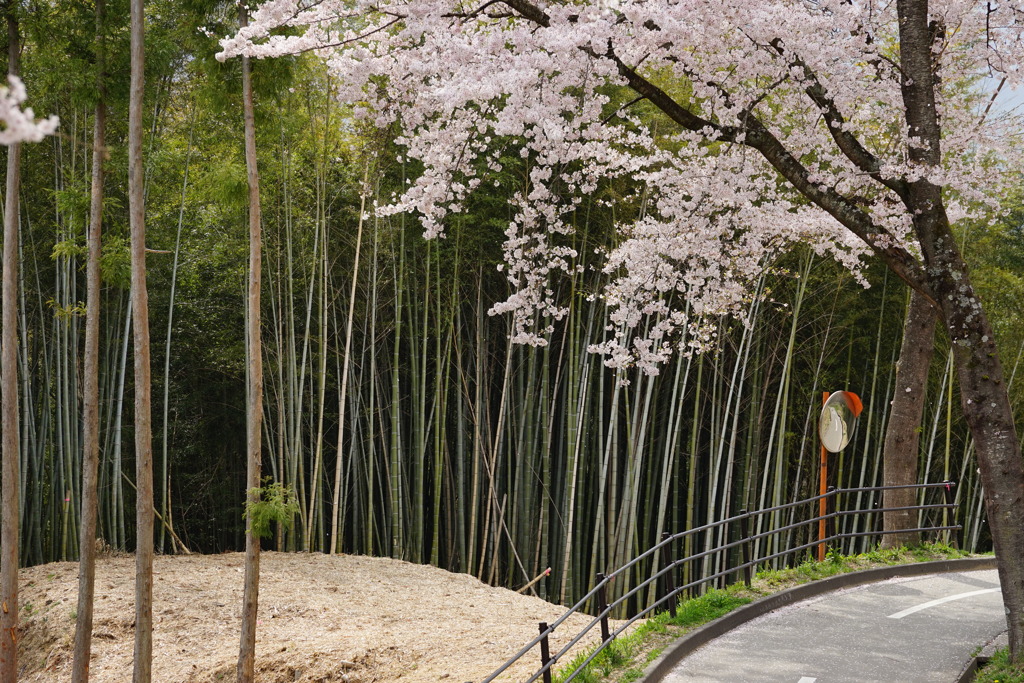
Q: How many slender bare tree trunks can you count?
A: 4